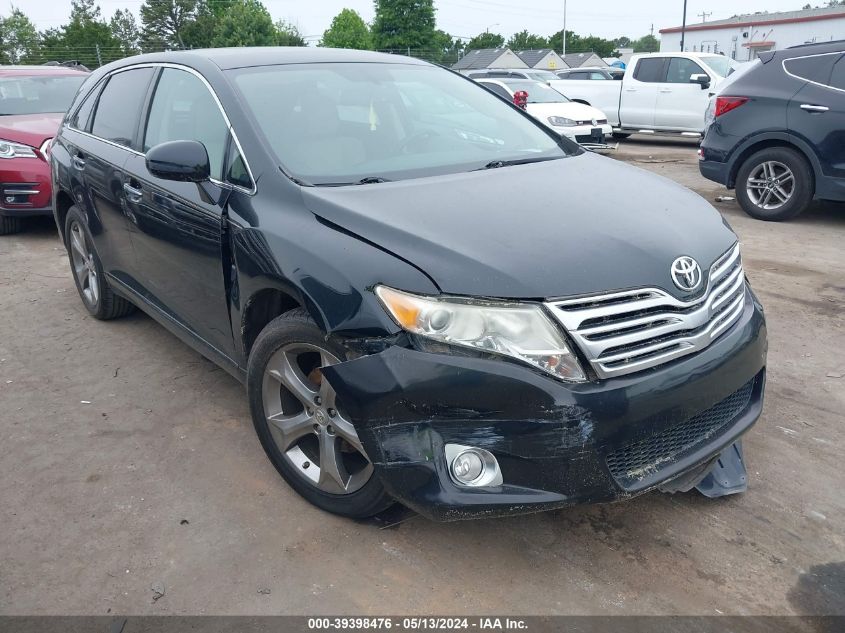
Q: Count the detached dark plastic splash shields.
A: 1